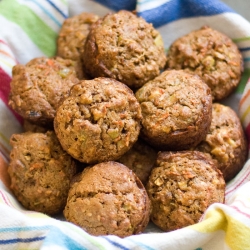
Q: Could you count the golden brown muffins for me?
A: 11